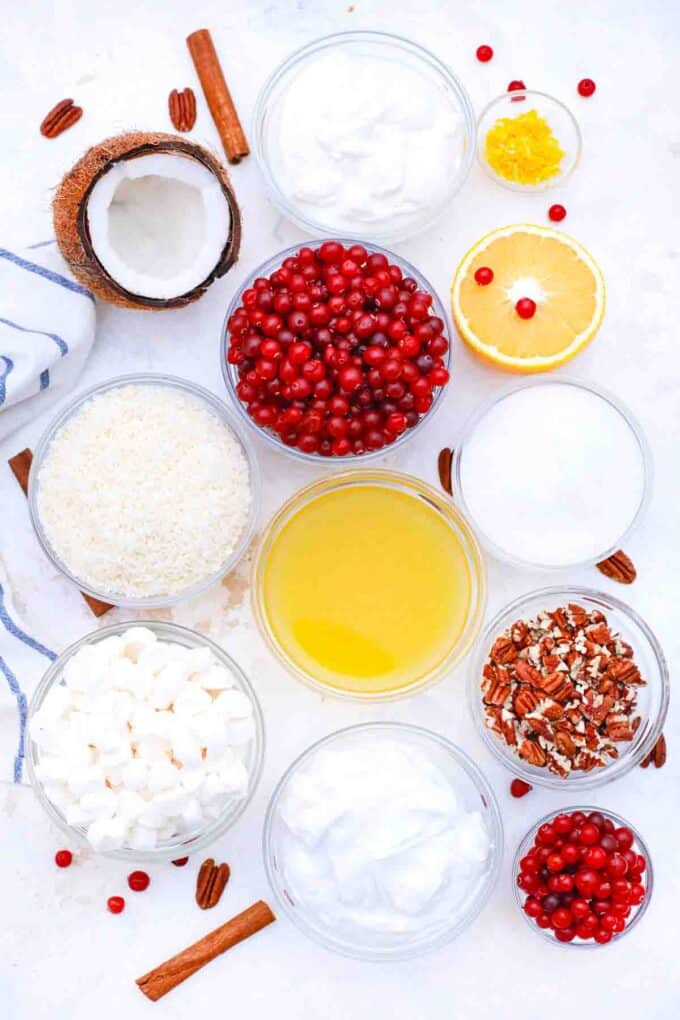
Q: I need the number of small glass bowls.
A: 2